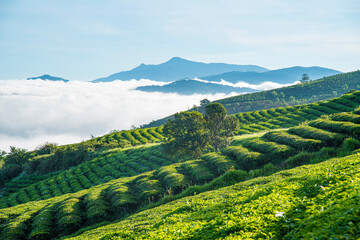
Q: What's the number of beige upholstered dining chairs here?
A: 0